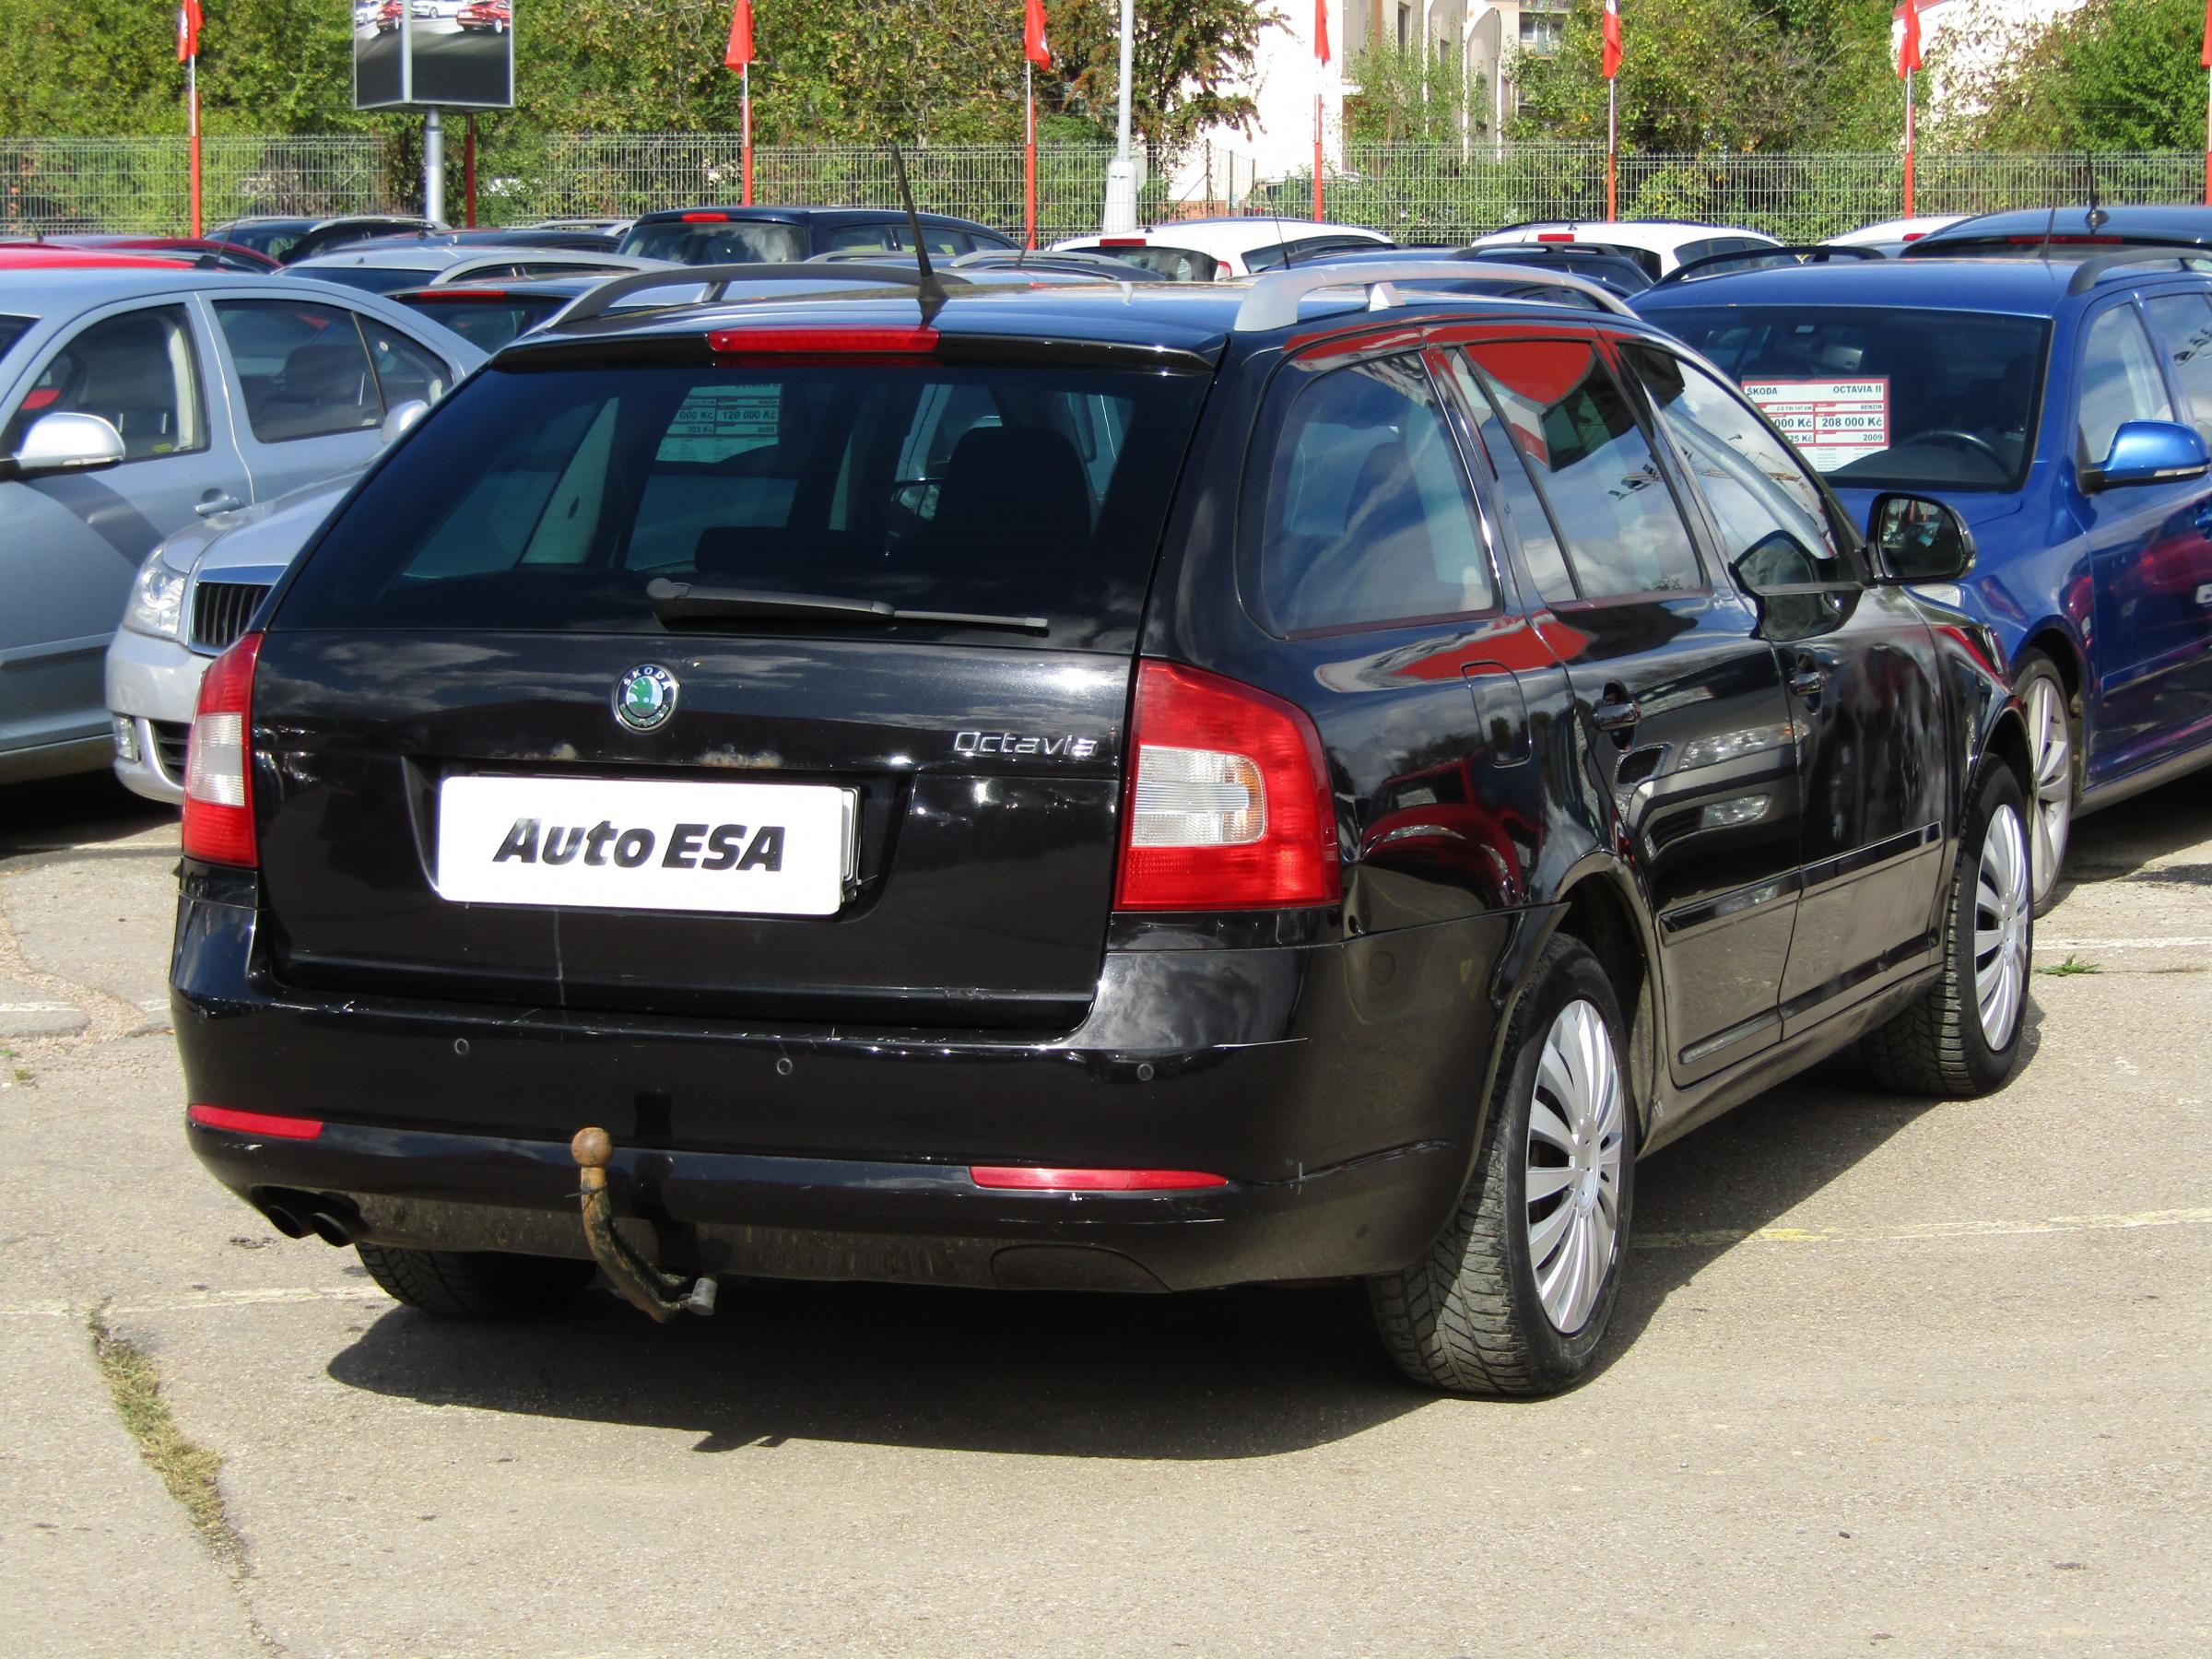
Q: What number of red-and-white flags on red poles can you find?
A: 7